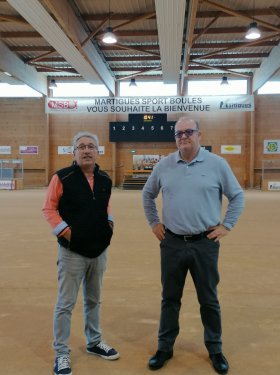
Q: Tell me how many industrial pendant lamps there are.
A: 5